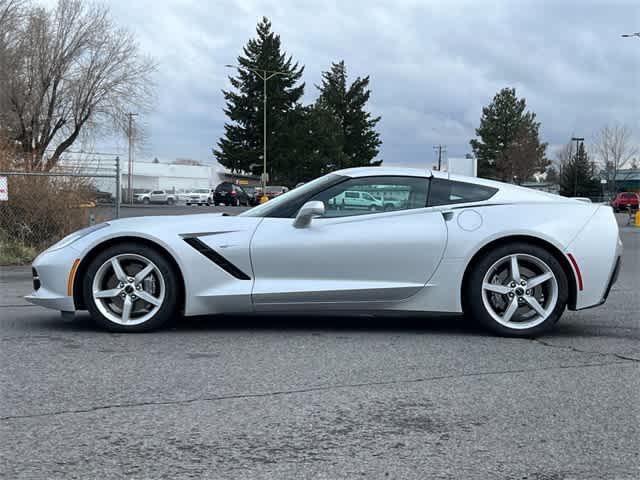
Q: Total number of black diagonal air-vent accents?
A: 1